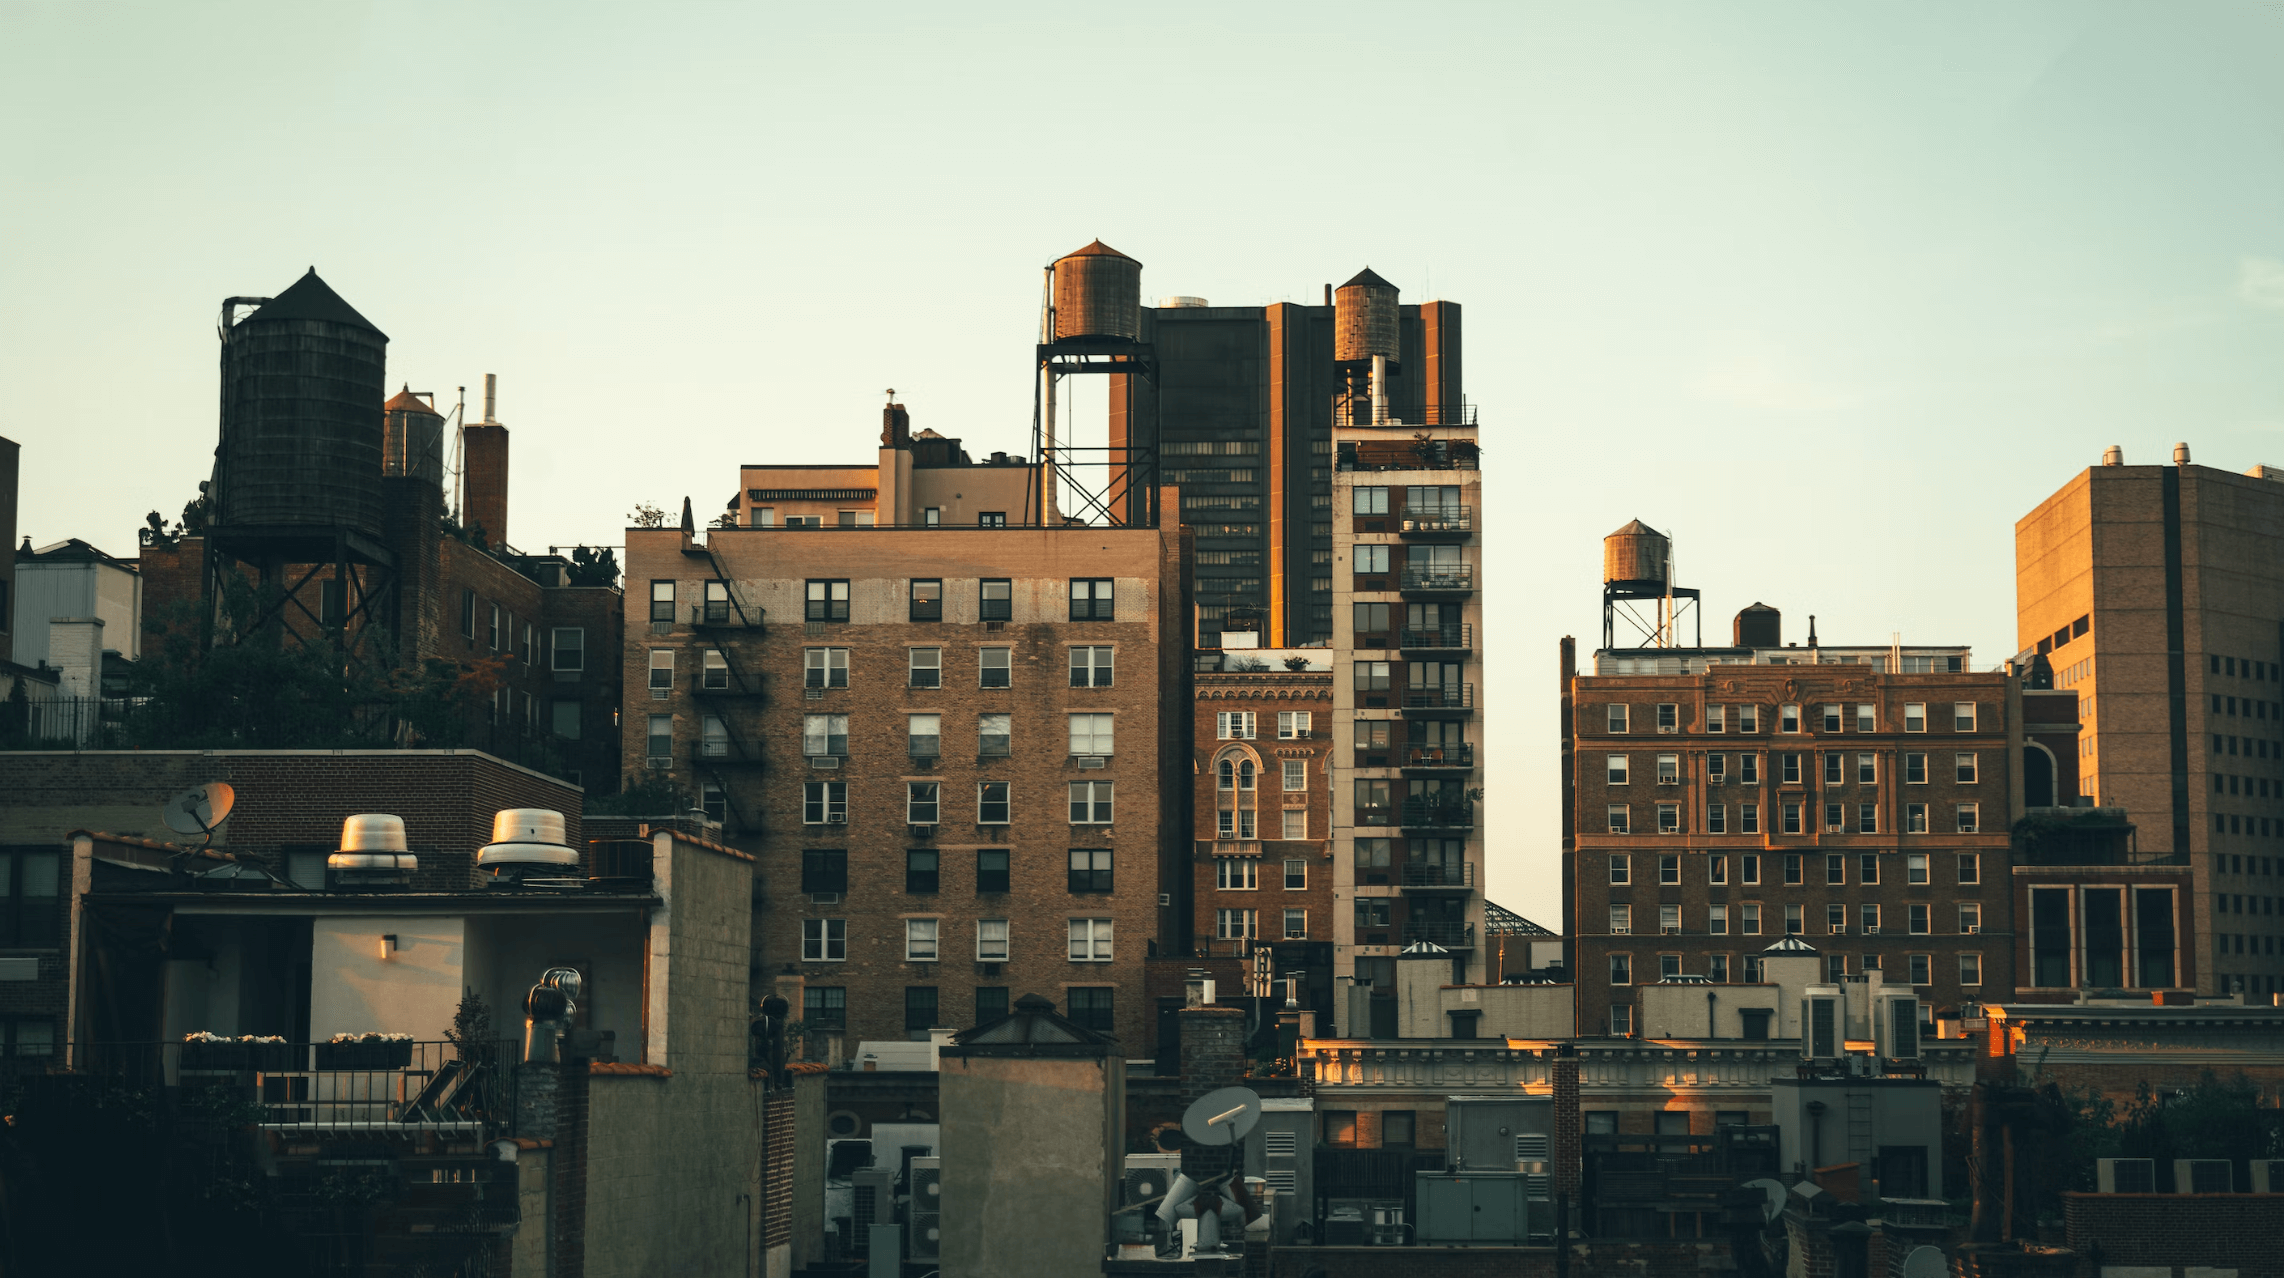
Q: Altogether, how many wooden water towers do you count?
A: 5